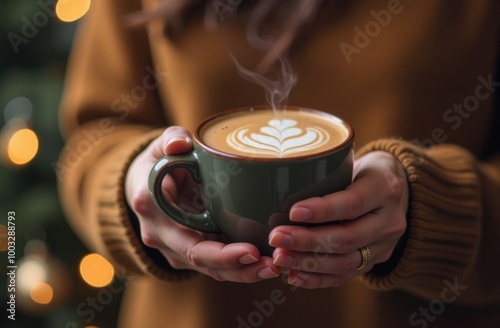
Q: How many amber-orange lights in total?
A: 4